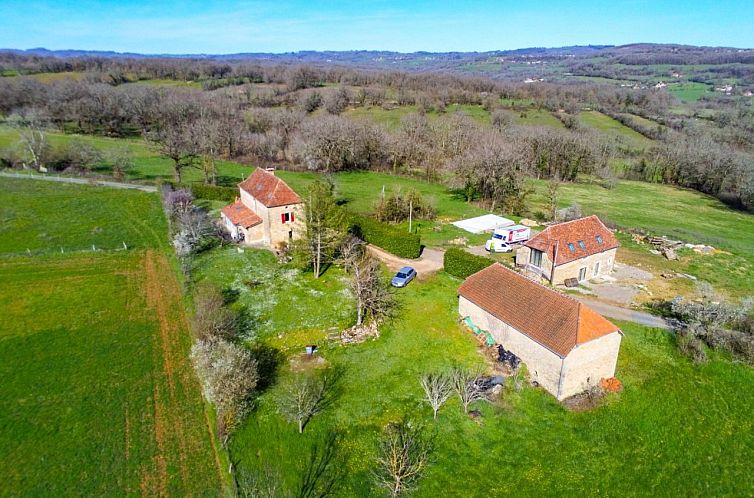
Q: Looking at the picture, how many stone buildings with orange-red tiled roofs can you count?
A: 3